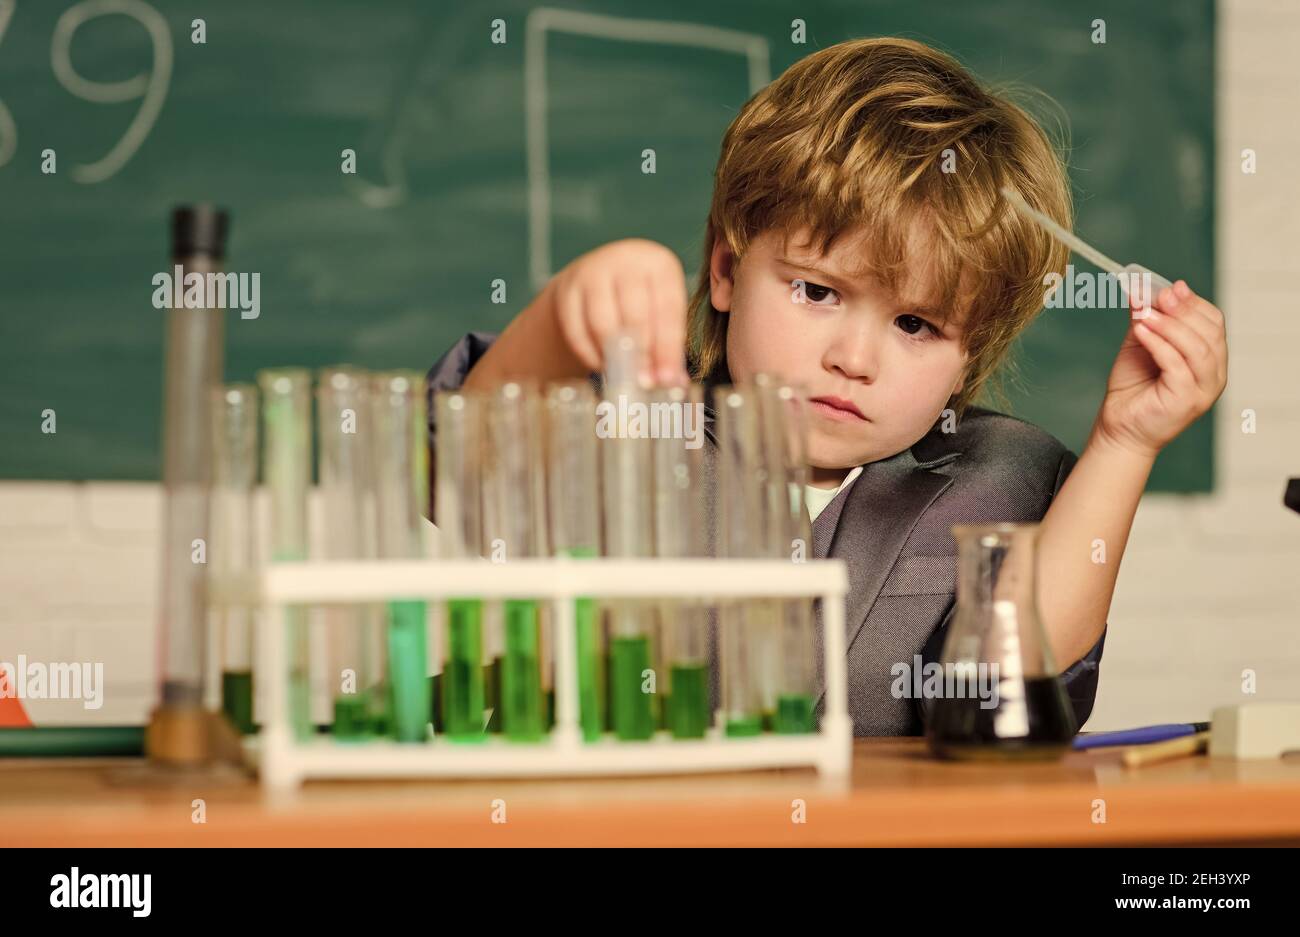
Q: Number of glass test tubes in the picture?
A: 12